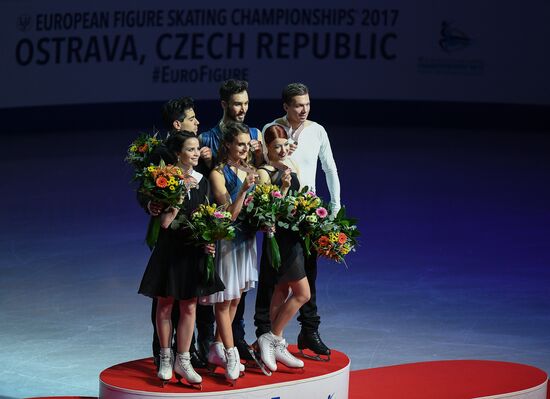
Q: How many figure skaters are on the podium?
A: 6